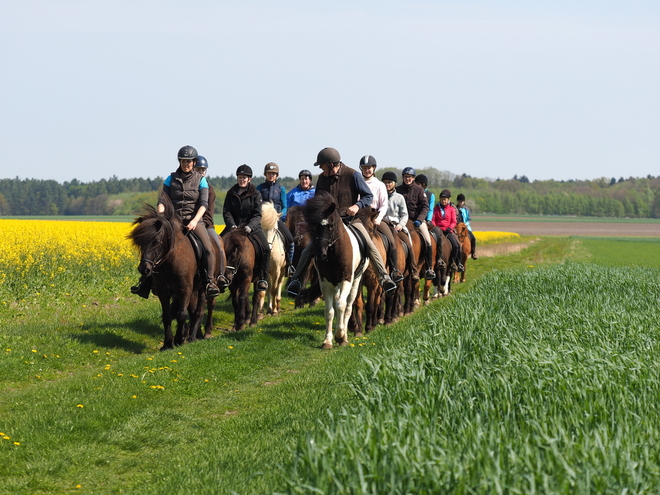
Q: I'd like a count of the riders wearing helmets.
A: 12